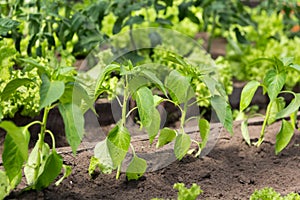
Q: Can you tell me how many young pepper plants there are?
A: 4